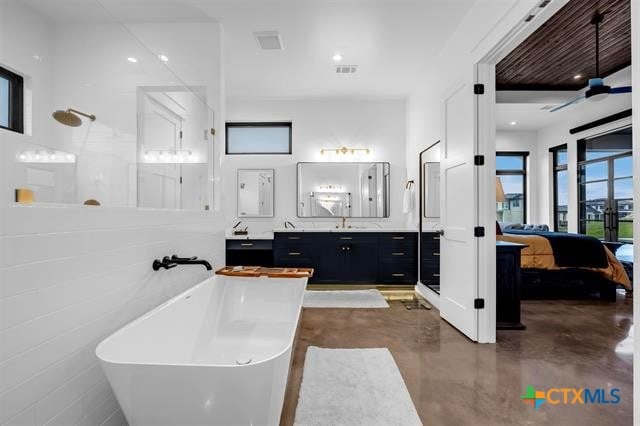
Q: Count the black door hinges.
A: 4